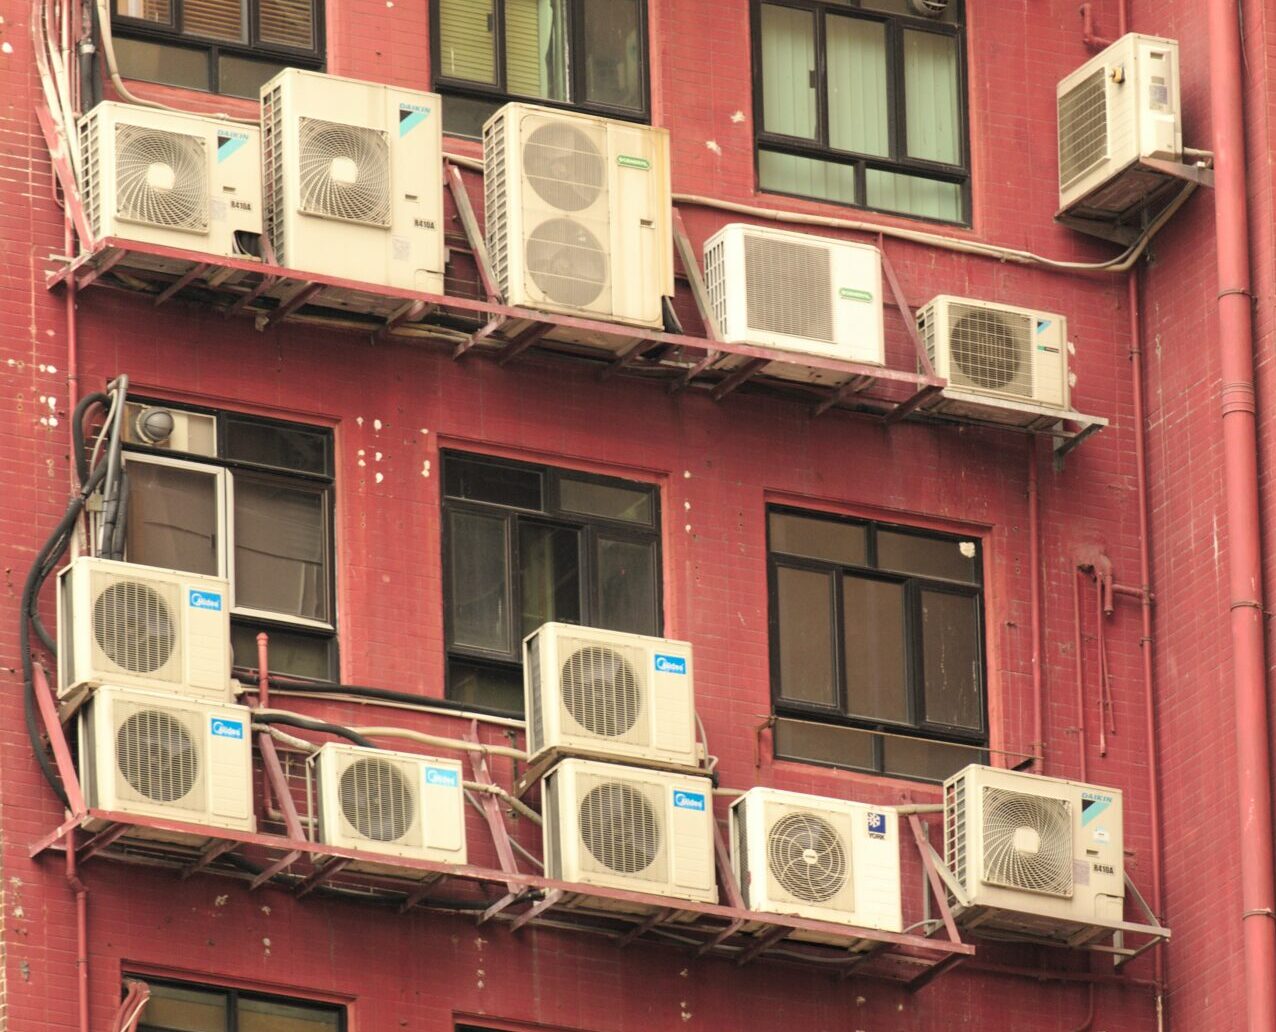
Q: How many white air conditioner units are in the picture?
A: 13